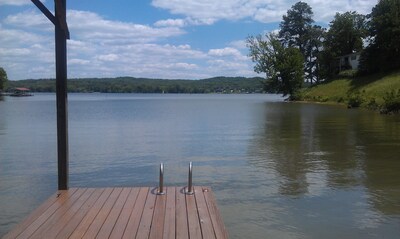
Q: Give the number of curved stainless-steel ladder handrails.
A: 2